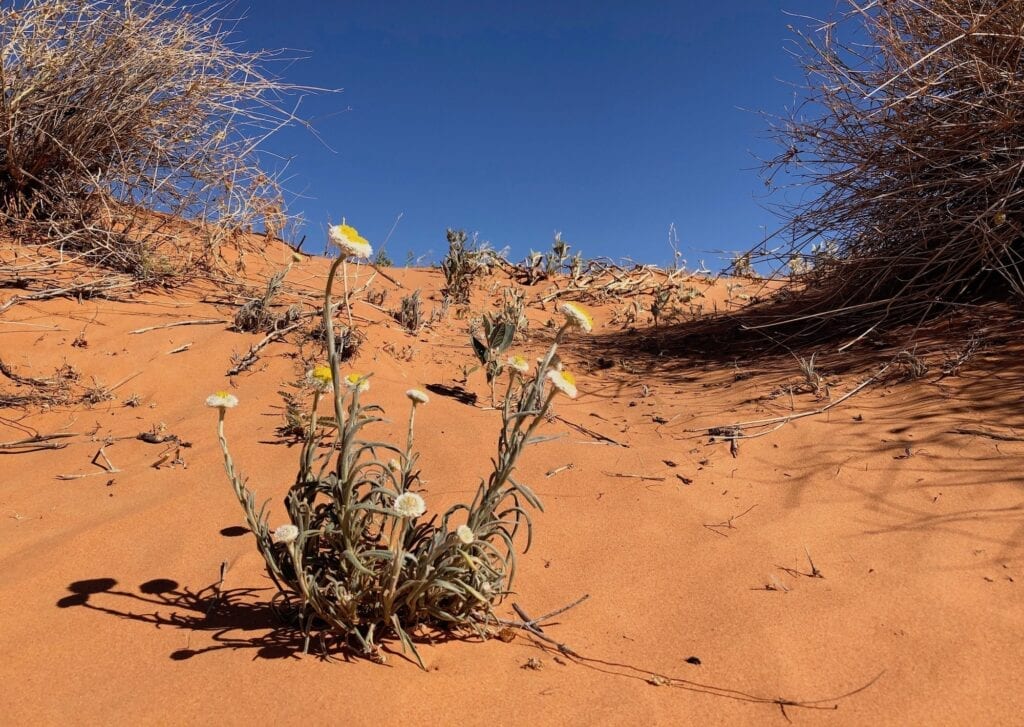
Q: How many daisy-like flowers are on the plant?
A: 11